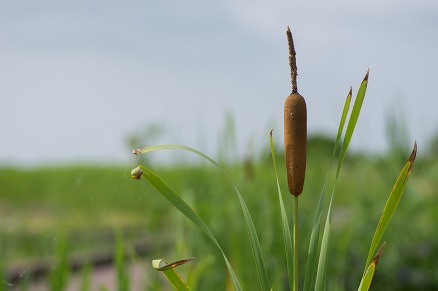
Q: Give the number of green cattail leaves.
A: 8